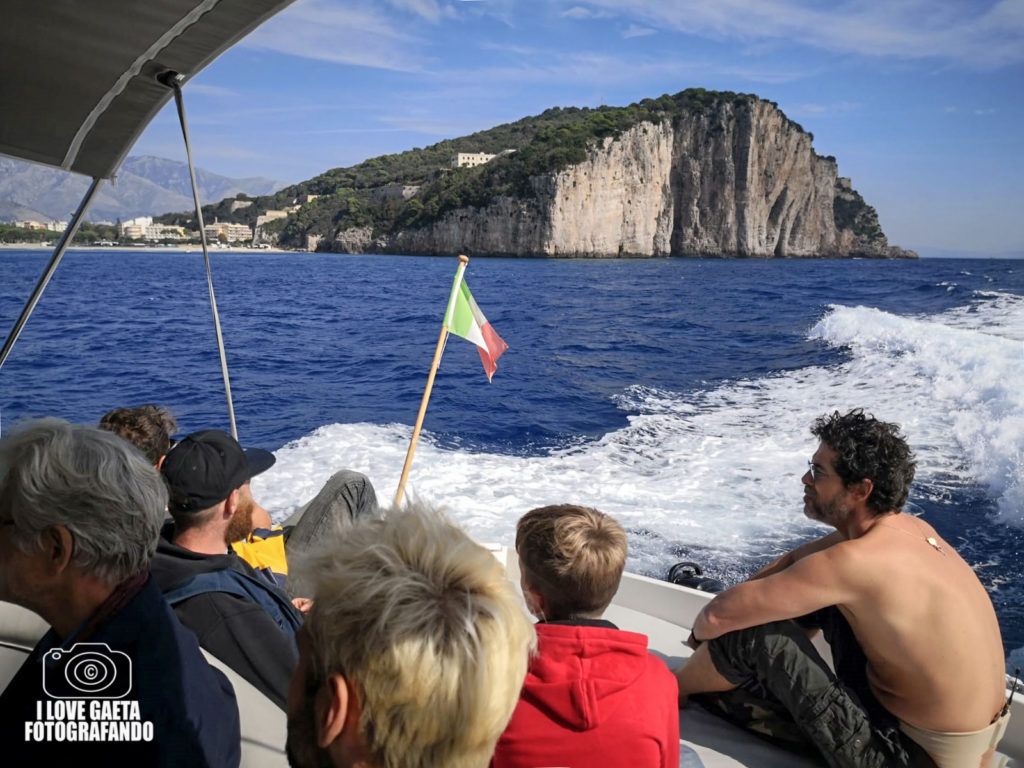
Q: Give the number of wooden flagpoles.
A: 1